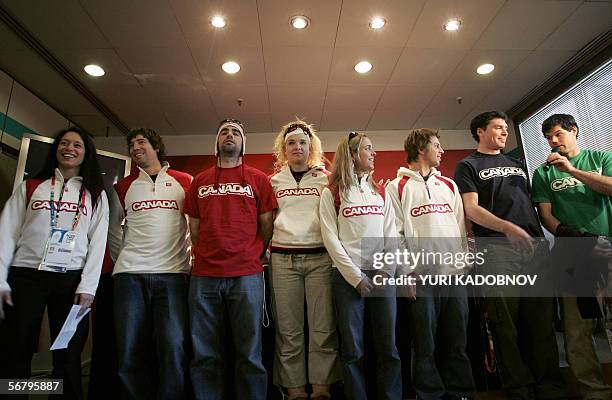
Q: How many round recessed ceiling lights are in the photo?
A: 8